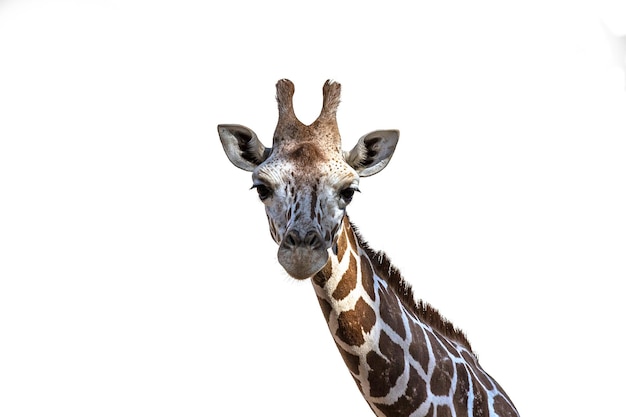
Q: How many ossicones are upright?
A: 2